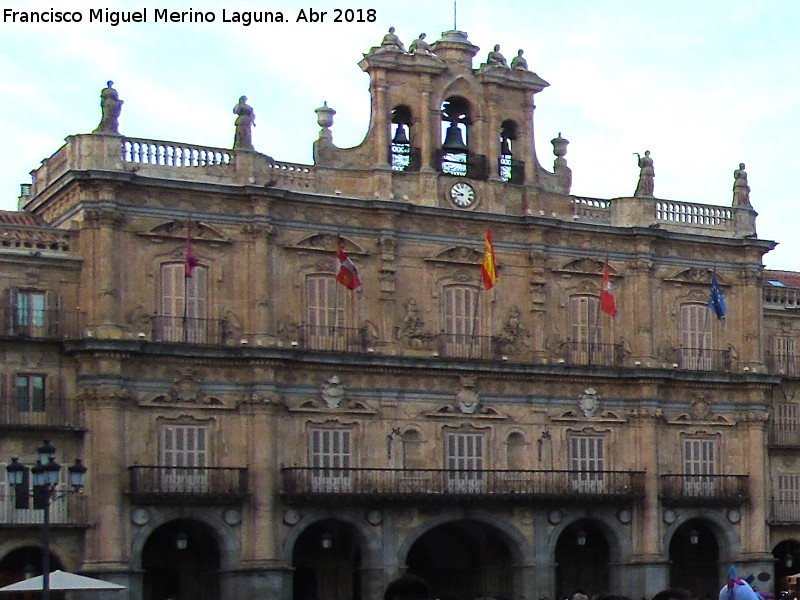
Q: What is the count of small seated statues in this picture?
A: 4